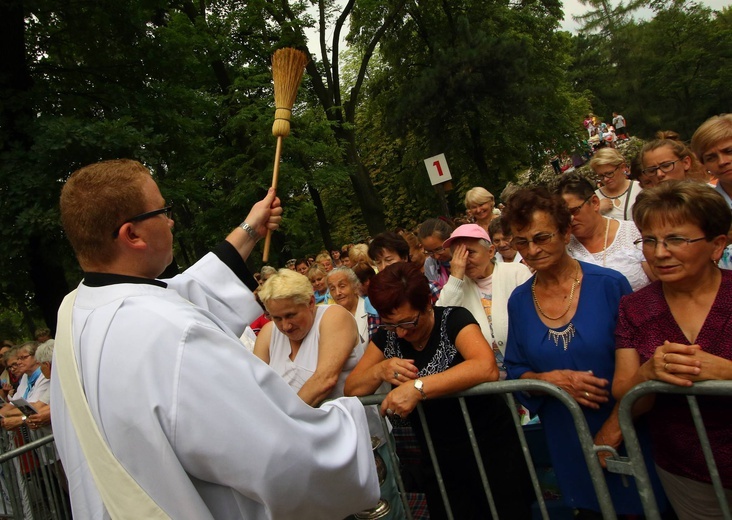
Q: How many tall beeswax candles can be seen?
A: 0